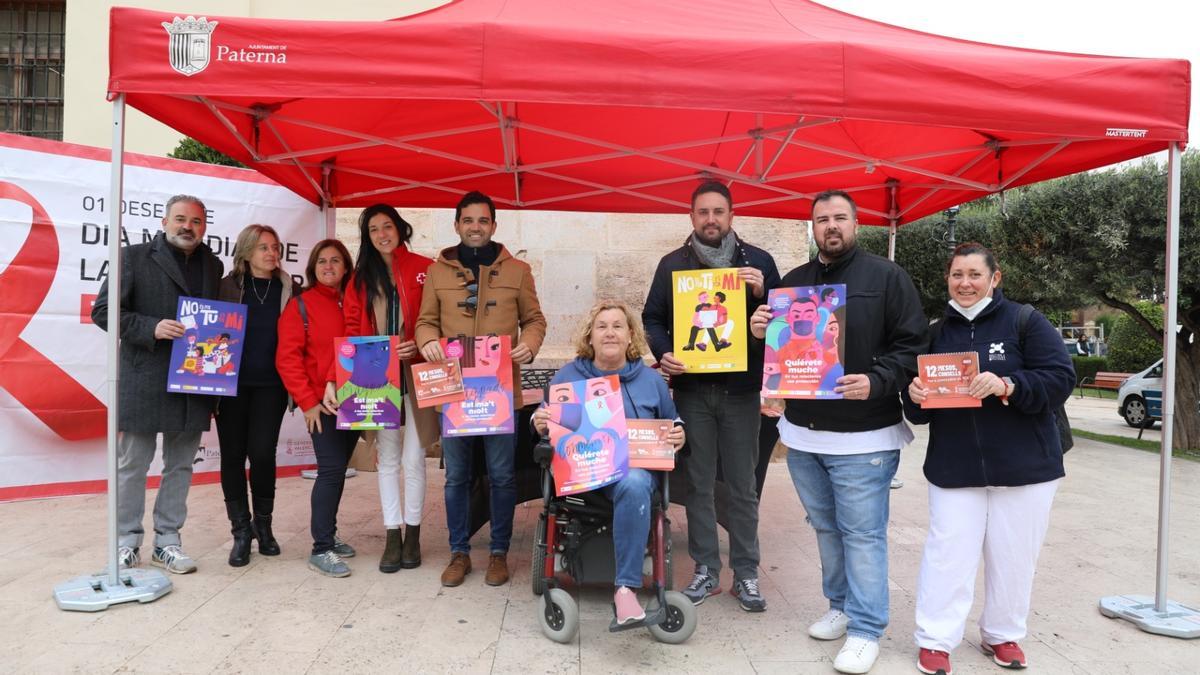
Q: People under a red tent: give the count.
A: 9